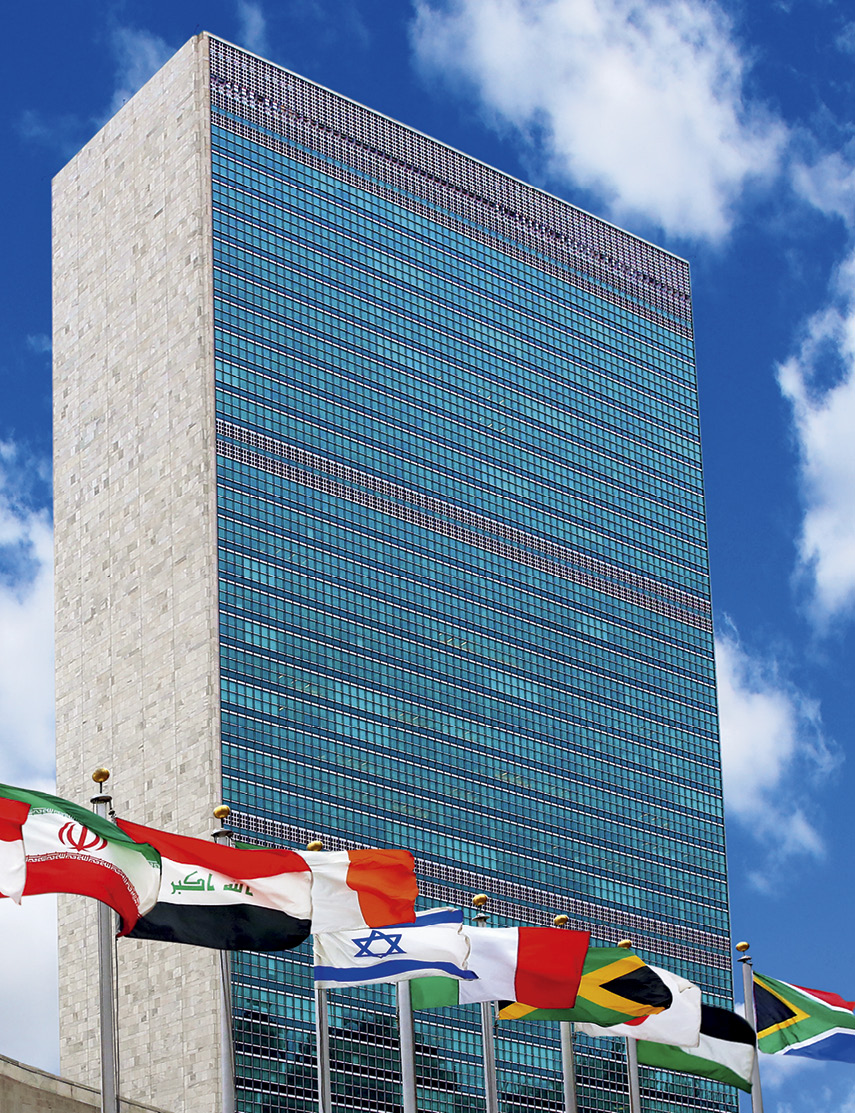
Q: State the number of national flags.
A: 10